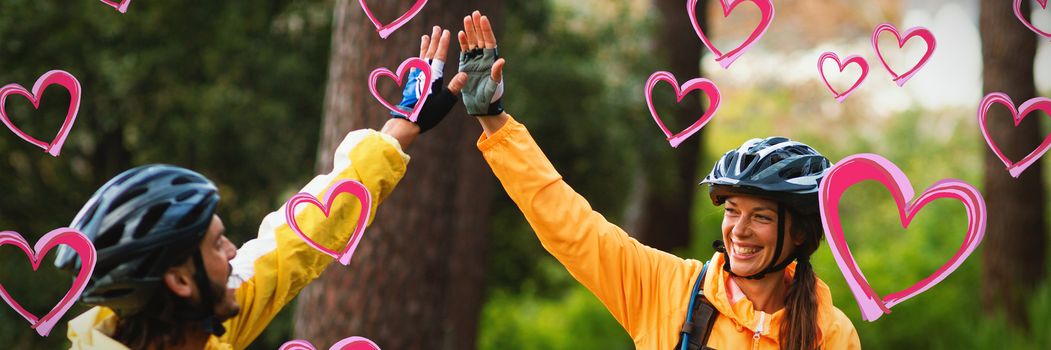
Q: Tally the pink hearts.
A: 14